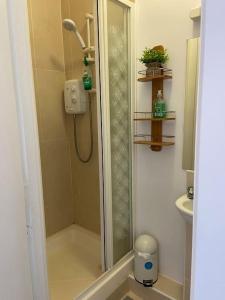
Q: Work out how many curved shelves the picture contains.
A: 3